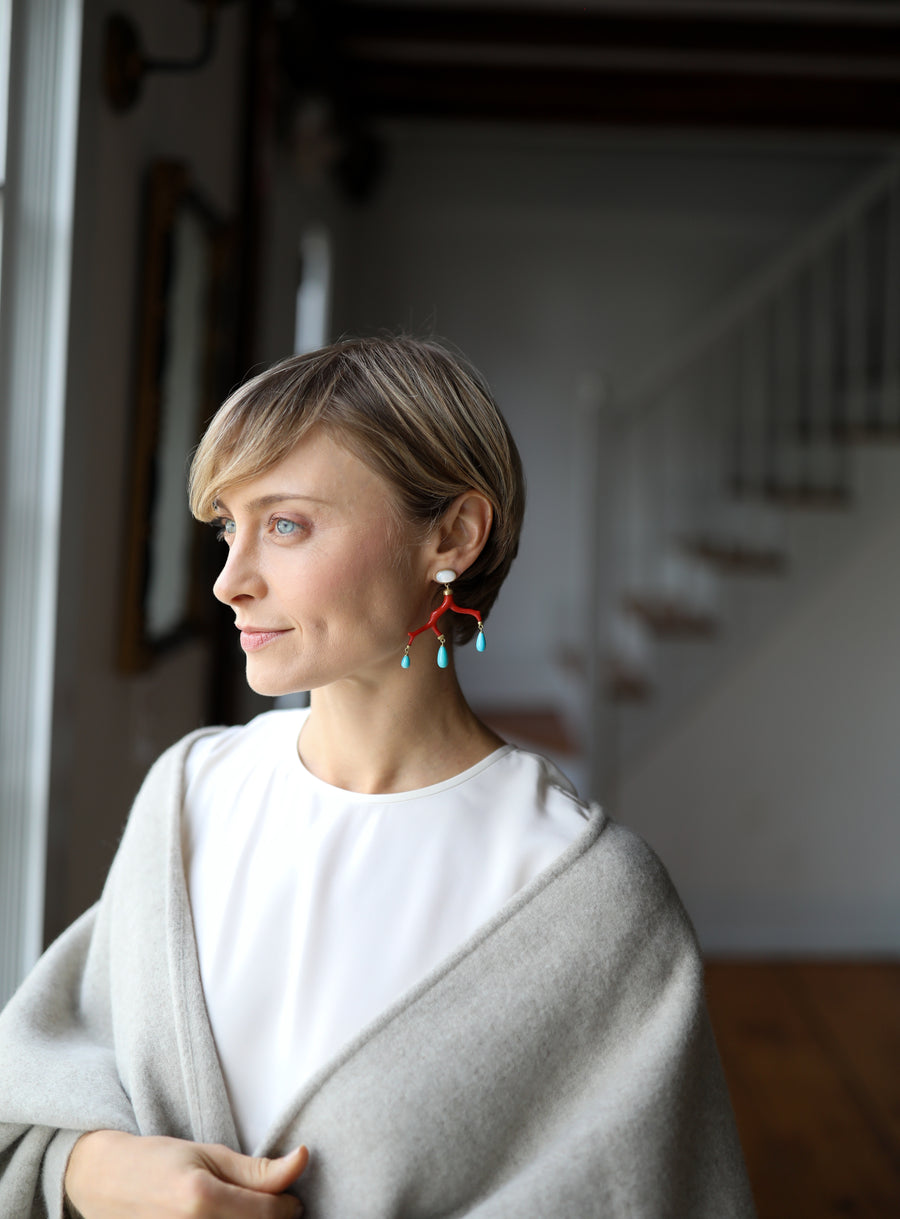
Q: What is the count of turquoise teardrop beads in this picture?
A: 3